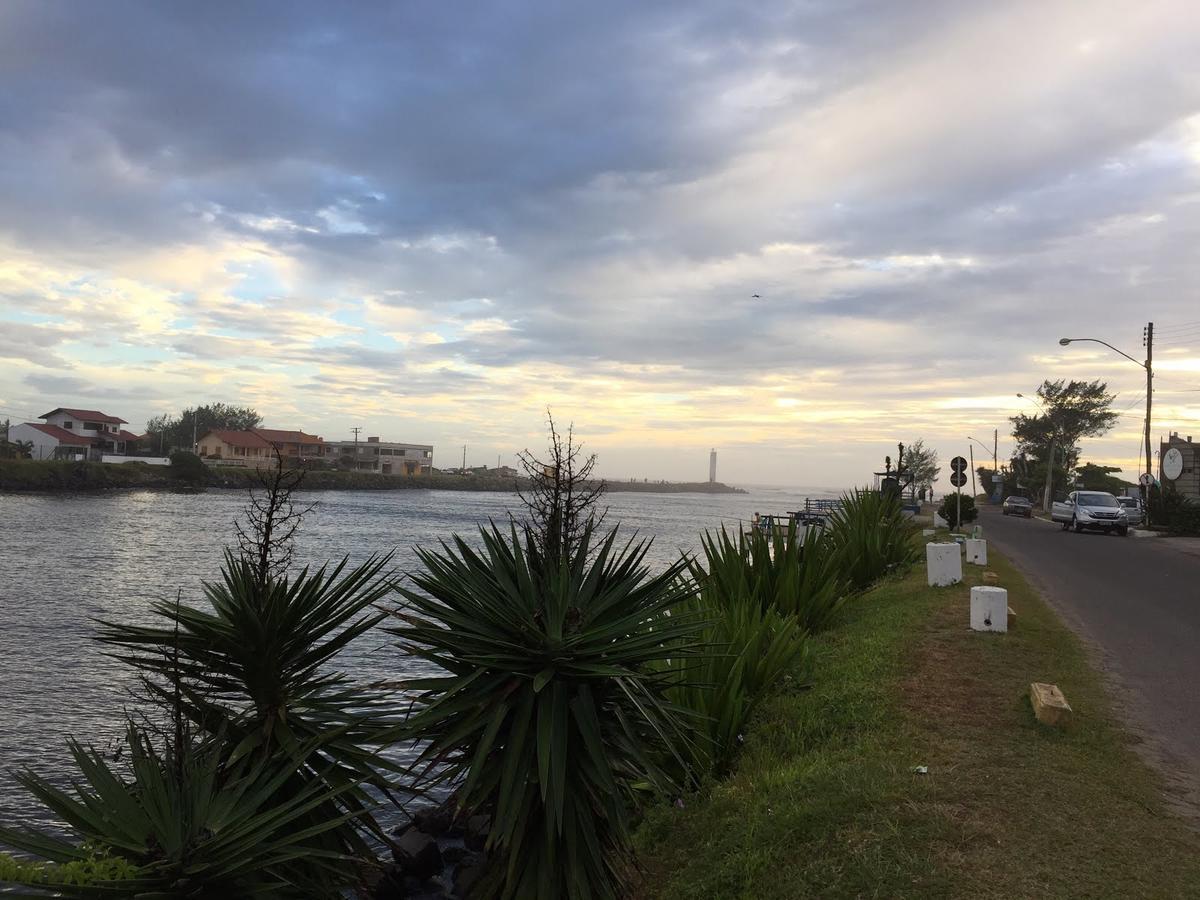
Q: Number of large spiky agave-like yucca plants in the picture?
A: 3